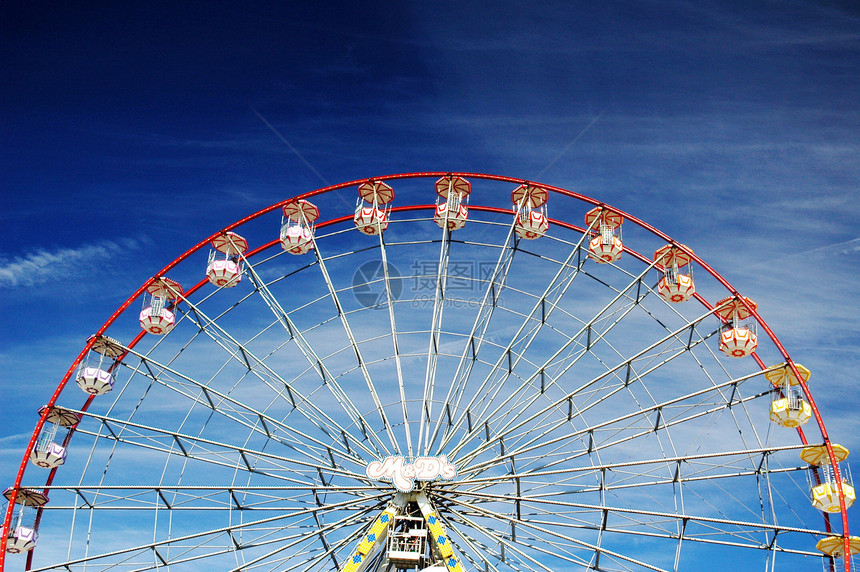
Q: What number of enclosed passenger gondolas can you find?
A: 15